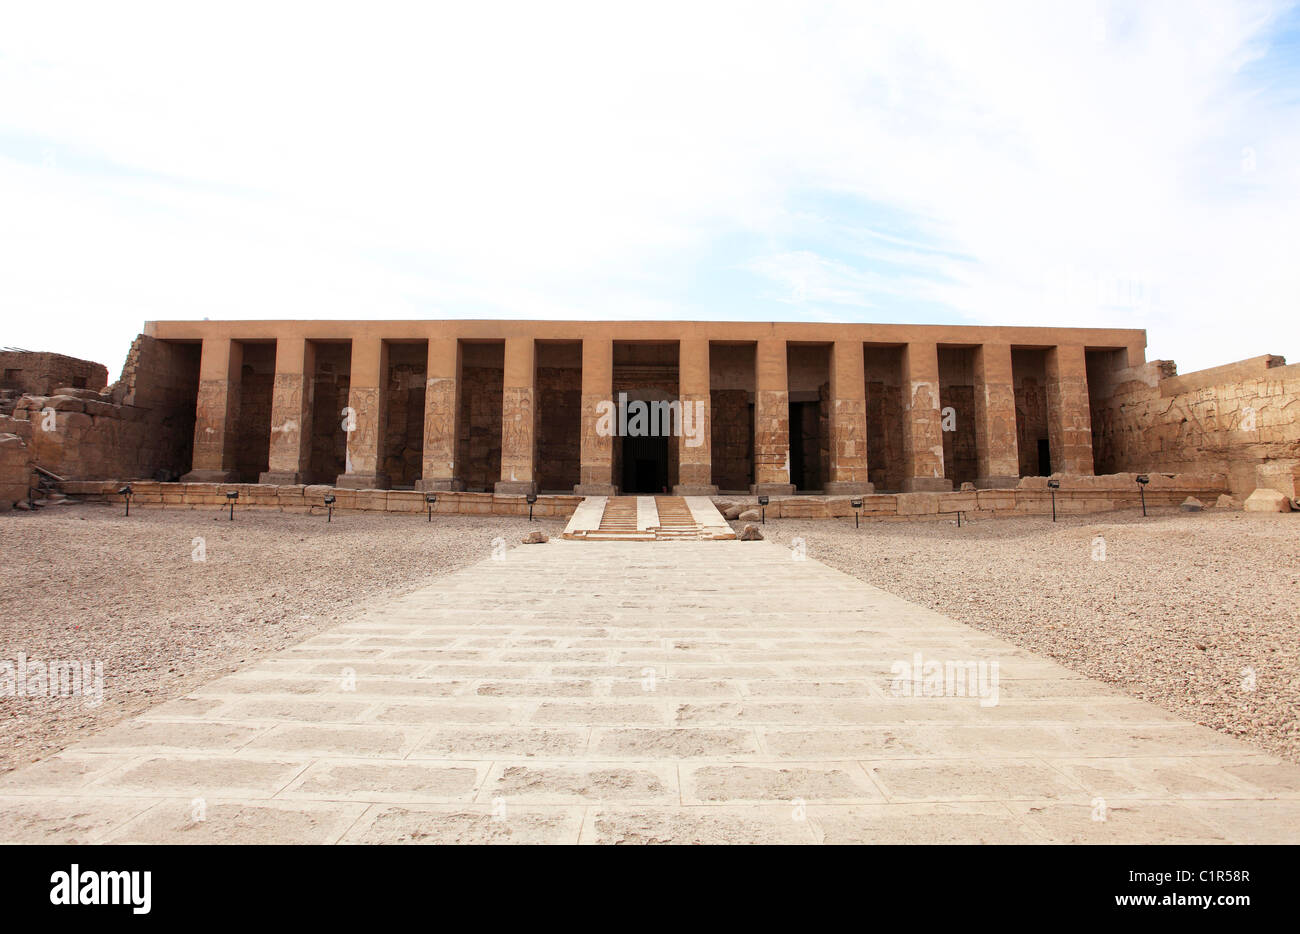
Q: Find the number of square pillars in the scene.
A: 12